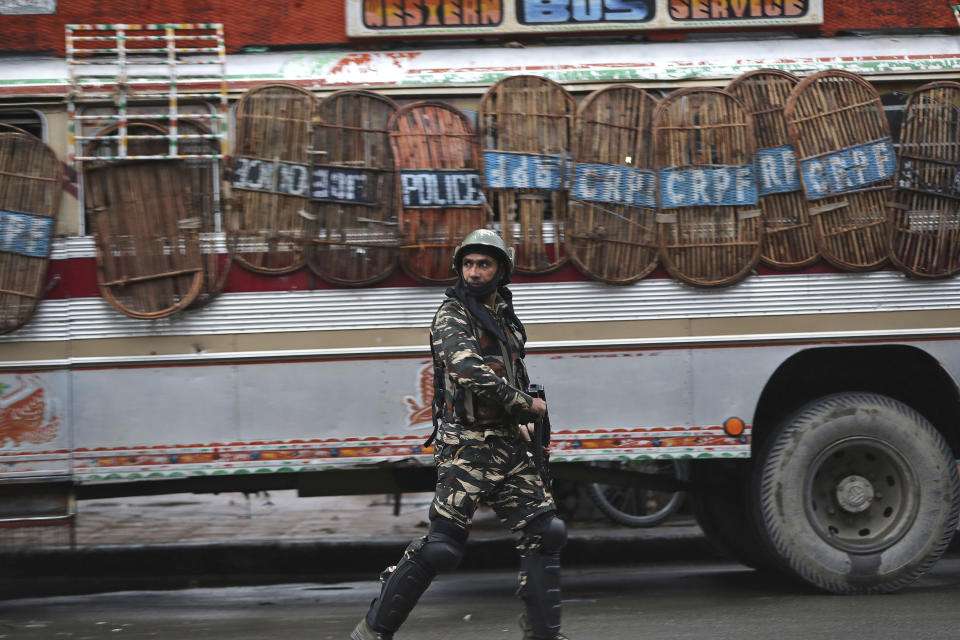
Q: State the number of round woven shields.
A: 12